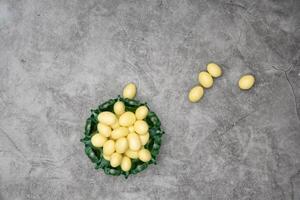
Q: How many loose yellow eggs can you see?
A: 5